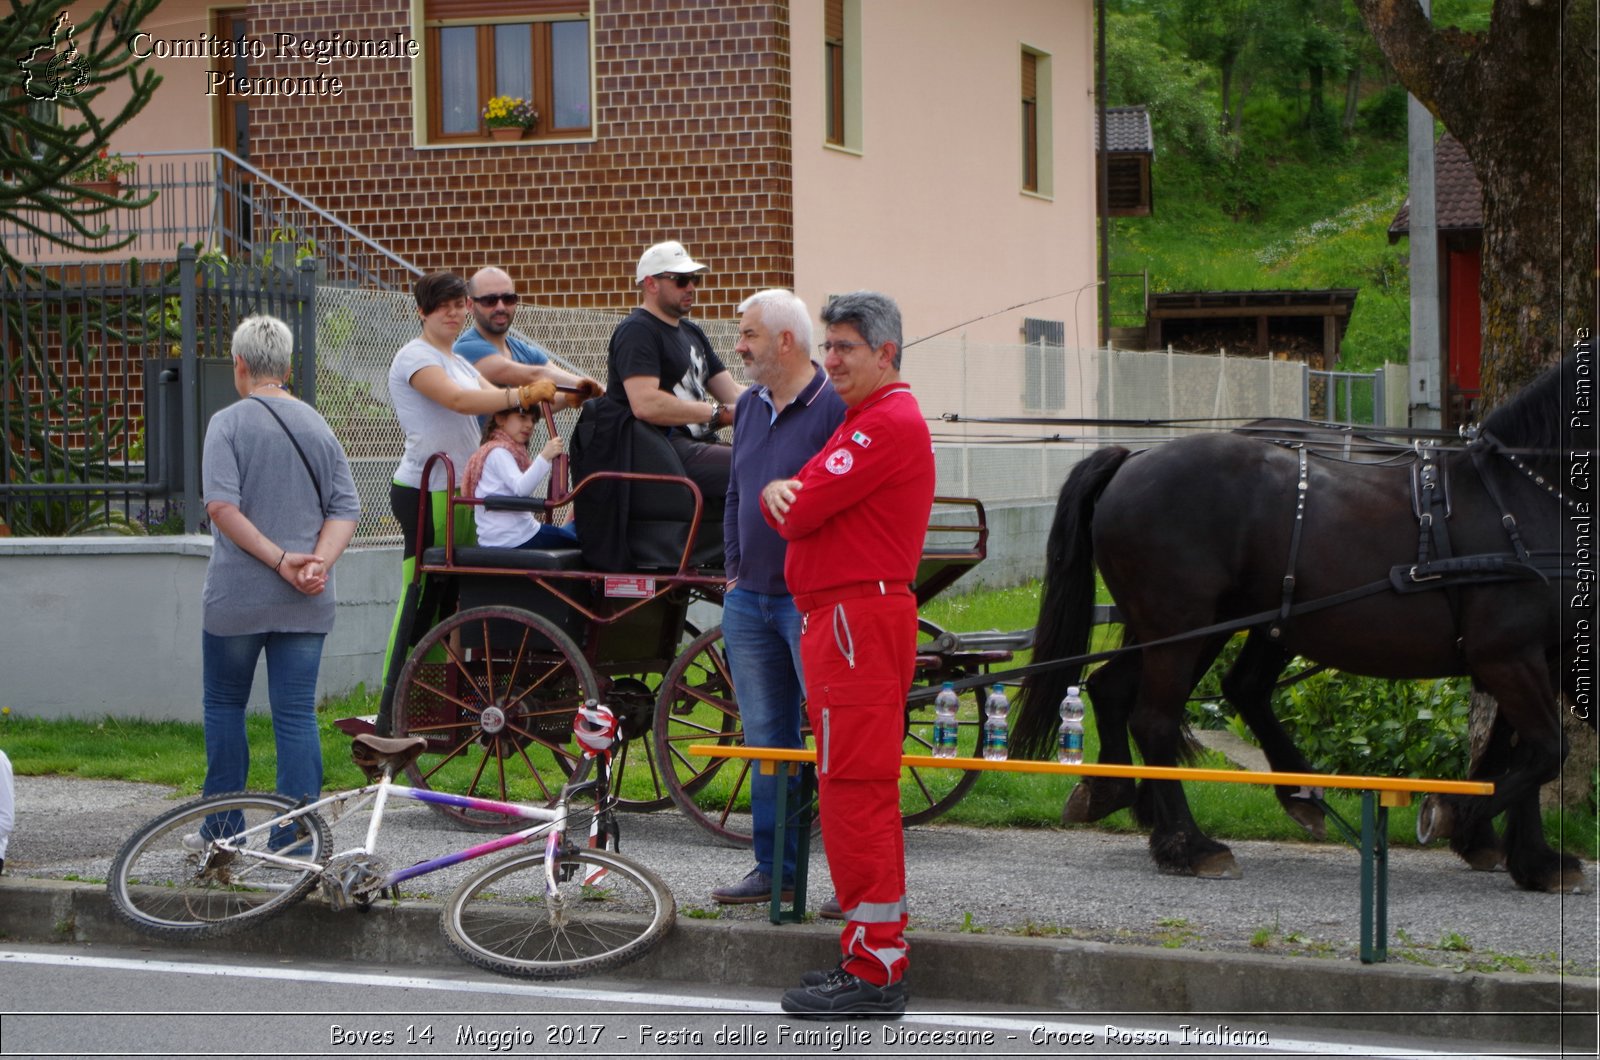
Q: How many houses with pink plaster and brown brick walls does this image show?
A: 1